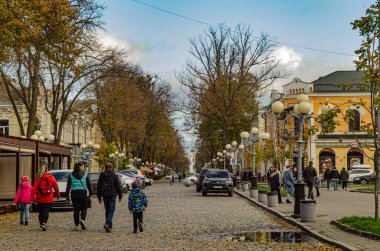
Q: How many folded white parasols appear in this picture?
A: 0